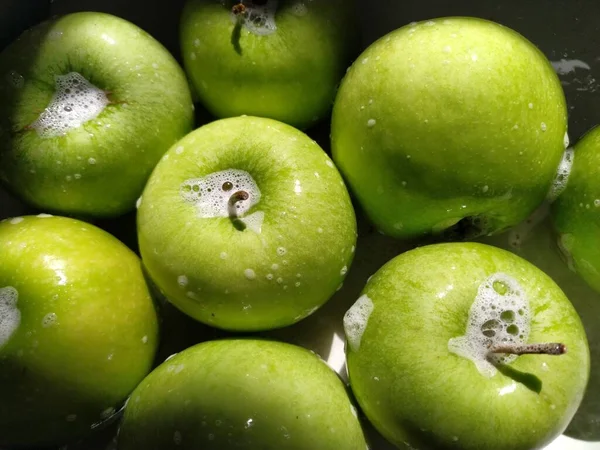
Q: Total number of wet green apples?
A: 8